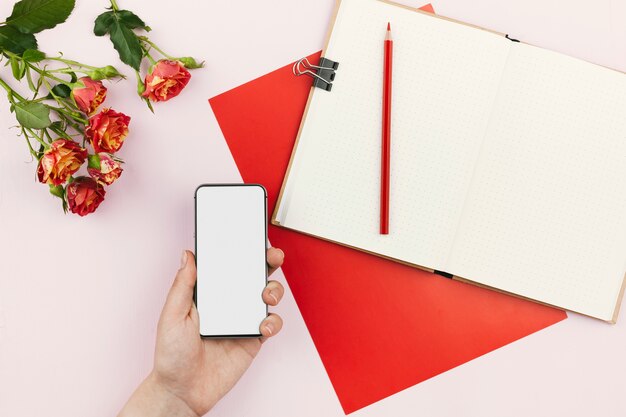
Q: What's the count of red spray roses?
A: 6